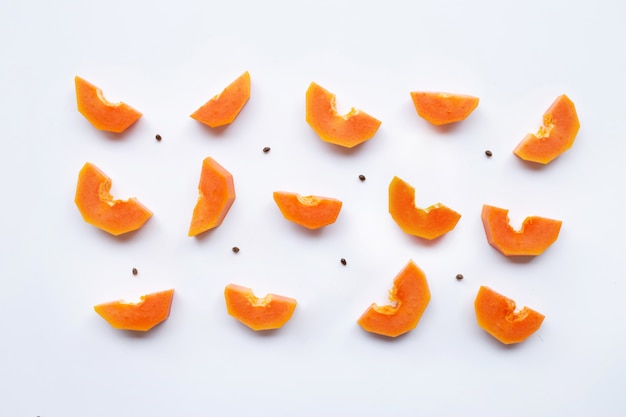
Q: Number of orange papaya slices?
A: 14